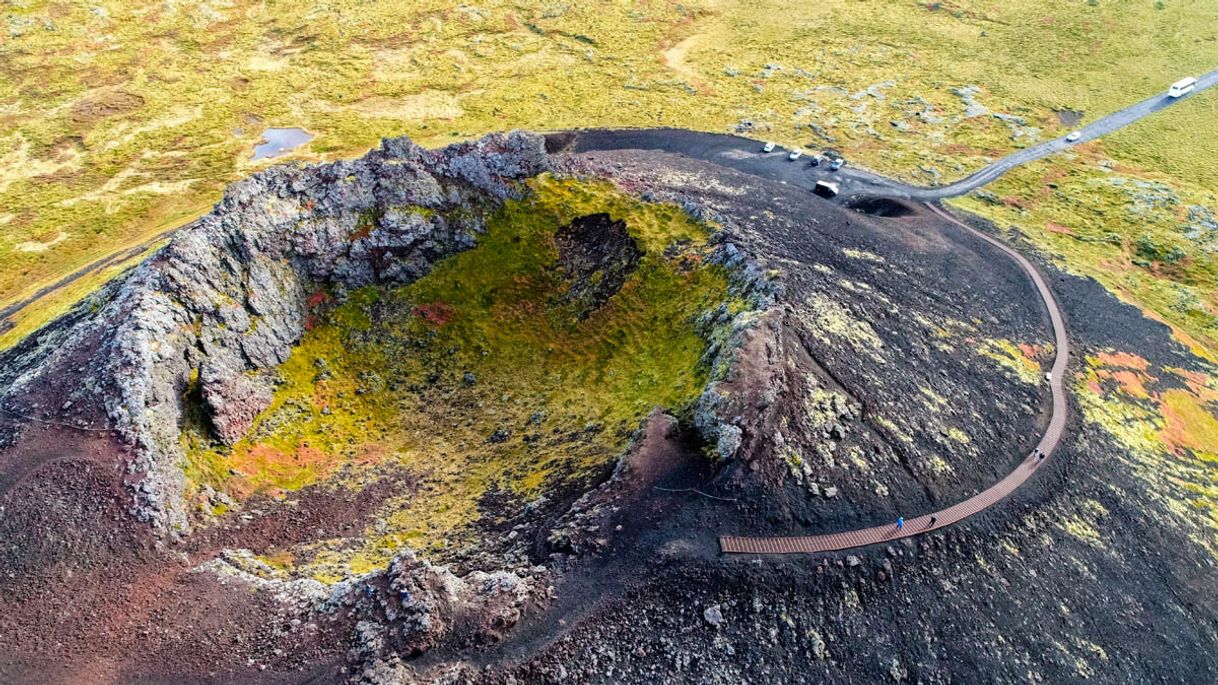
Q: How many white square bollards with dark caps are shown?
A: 0